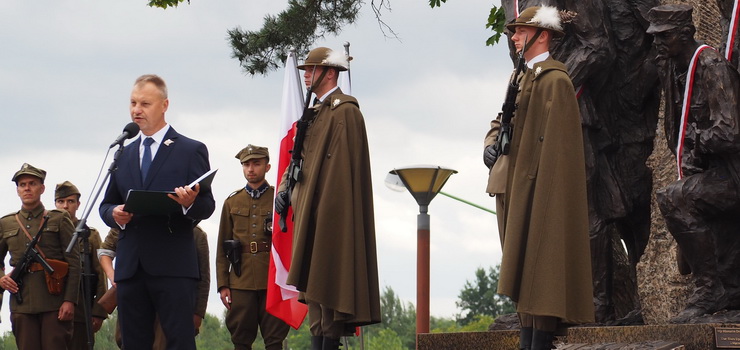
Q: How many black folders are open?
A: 1